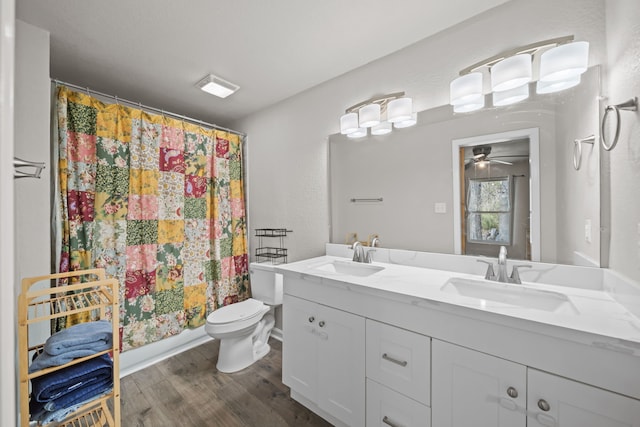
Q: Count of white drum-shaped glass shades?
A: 6